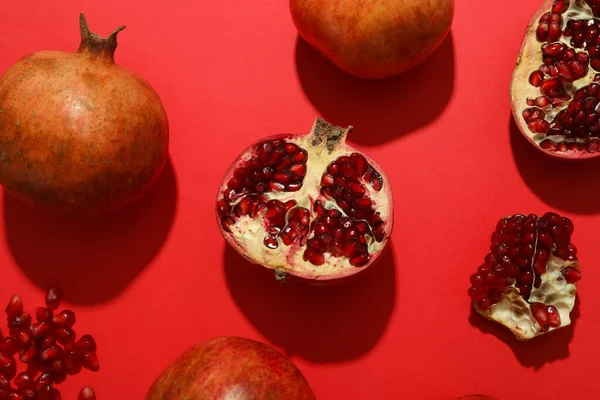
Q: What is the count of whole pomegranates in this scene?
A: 3